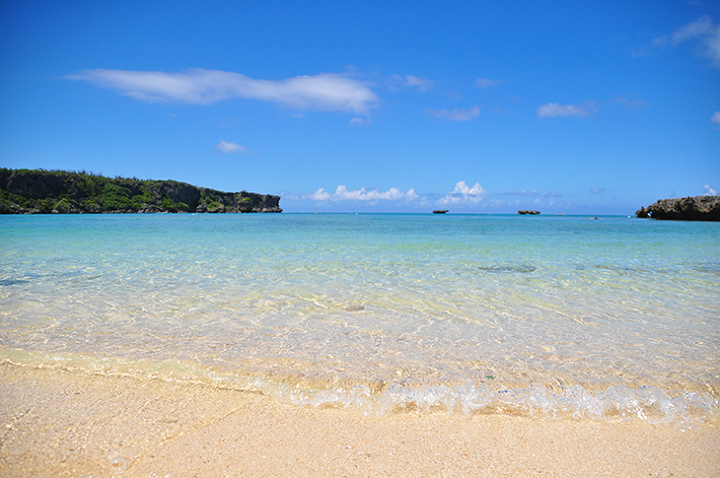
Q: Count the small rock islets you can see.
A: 2